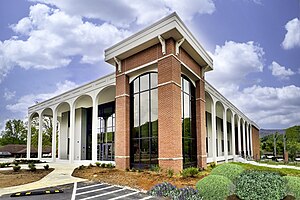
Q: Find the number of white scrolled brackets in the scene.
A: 4